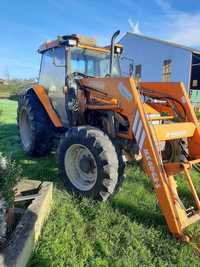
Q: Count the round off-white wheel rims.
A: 2